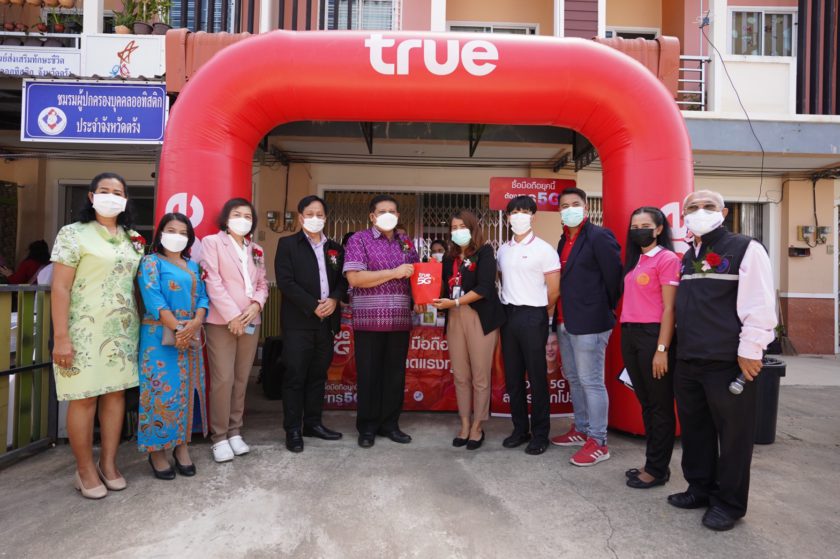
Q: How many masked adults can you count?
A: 11